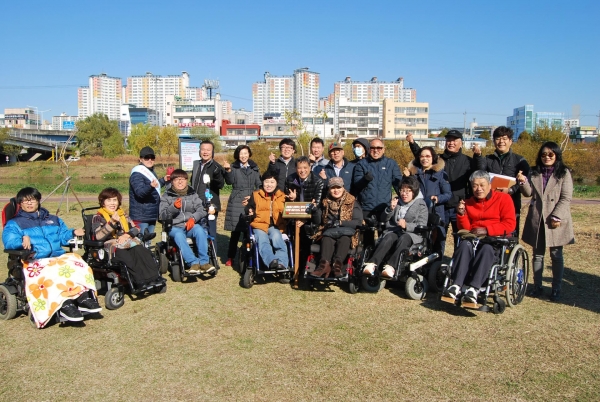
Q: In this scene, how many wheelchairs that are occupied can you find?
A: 7